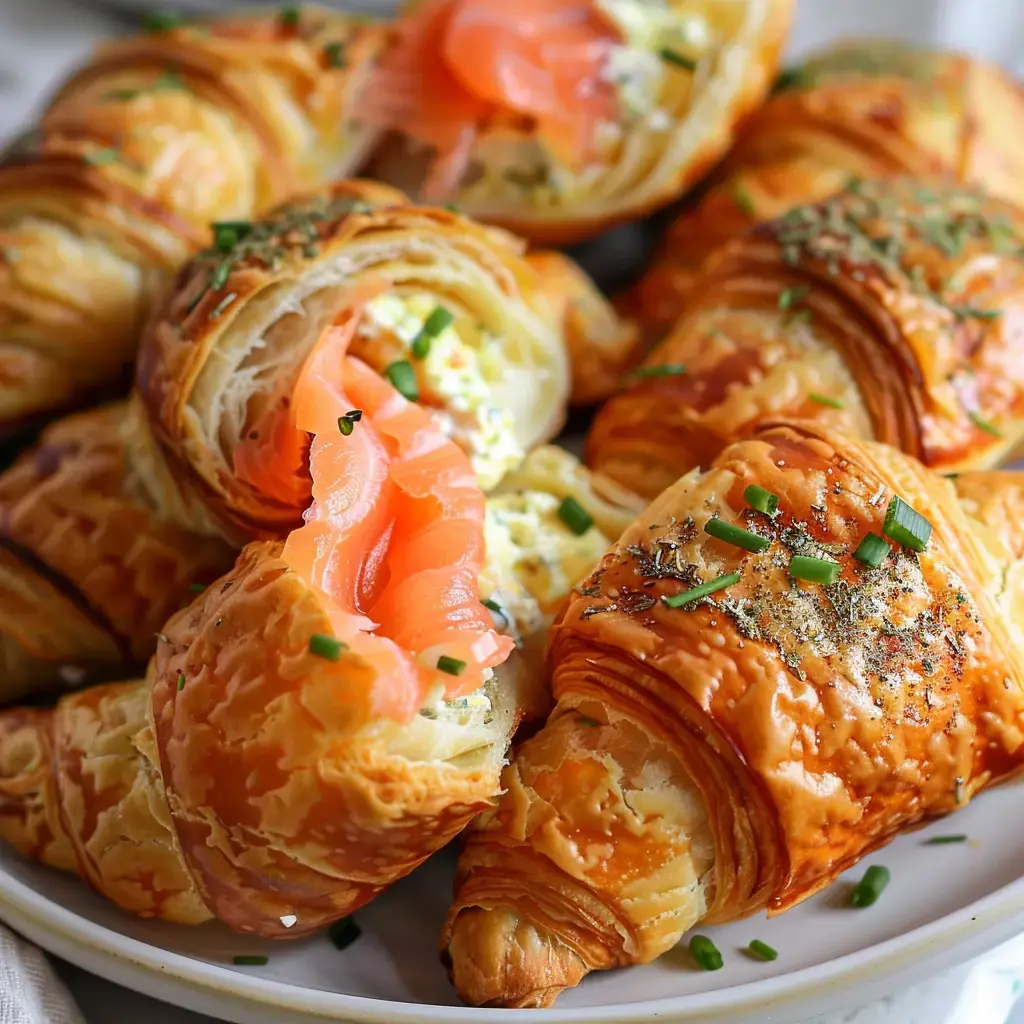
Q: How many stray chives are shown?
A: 6